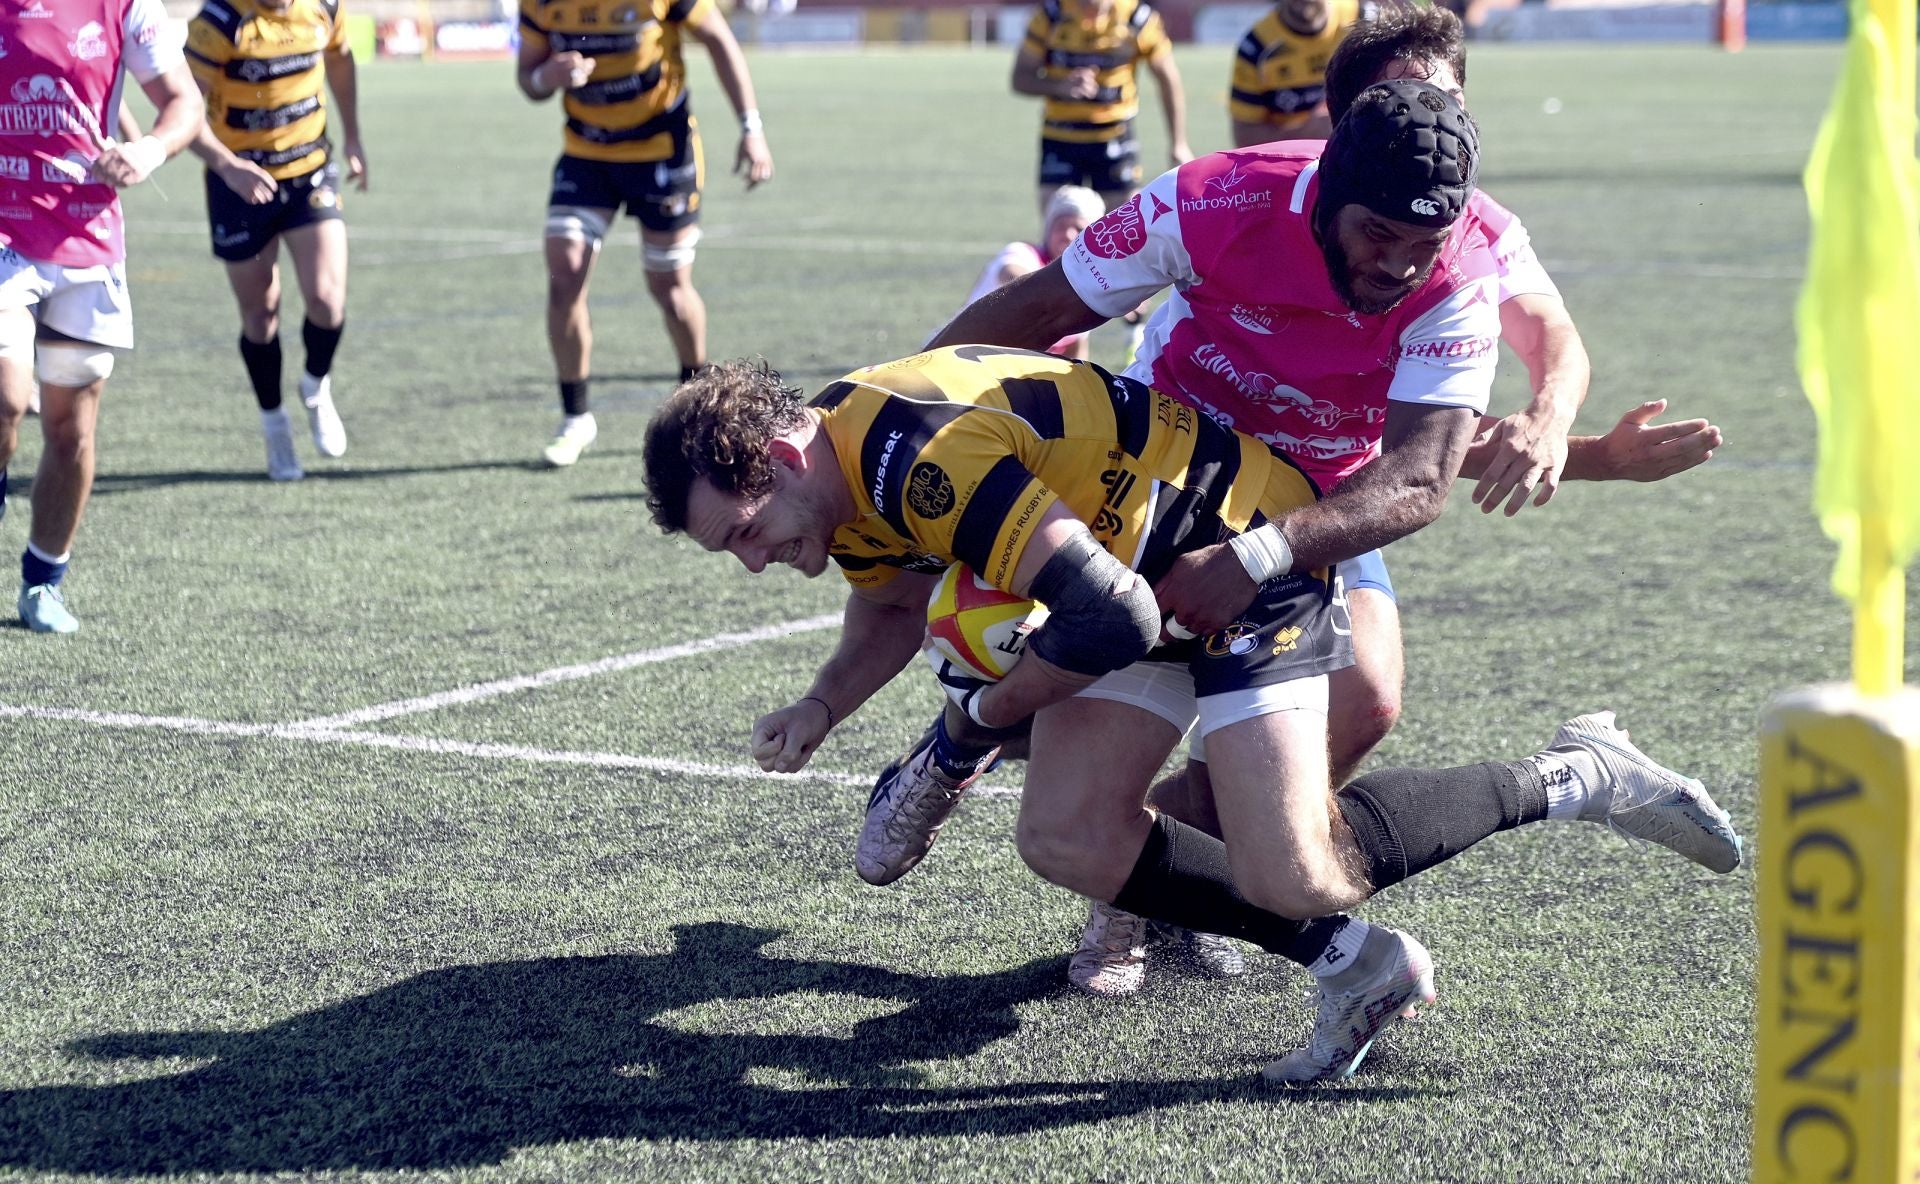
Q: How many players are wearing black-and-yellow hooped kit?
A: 5